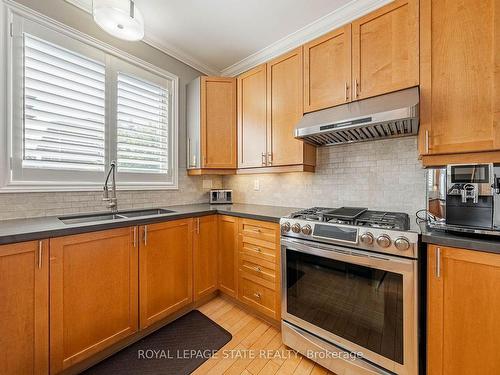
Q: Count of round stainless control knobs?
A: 6